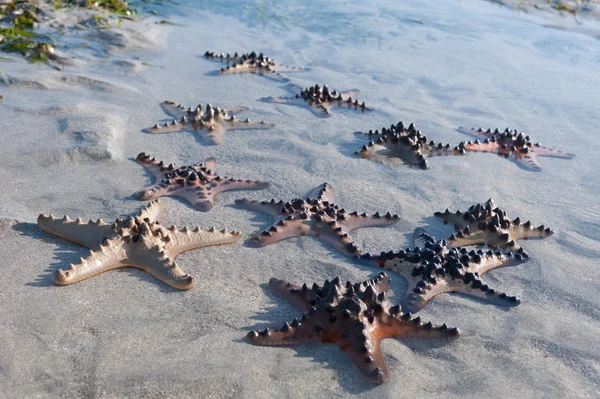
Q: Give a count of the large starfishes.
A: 11